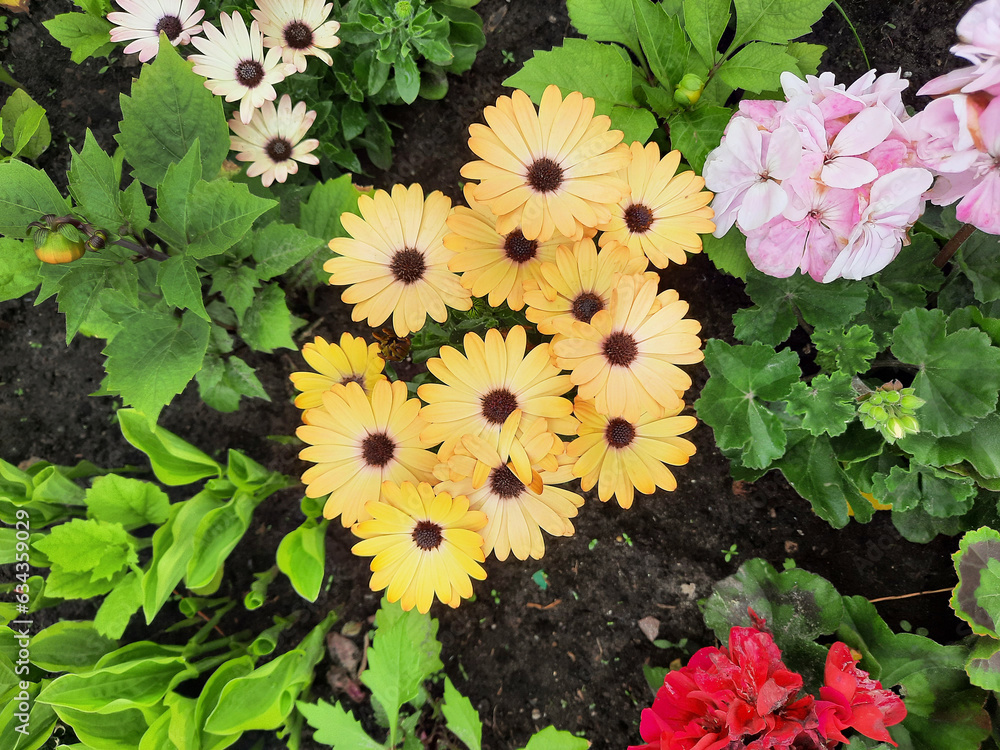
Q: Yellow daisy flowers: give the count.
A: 12